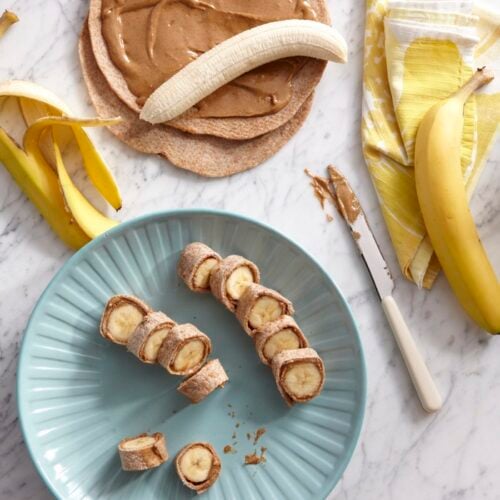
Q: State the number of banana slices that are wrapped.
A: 11